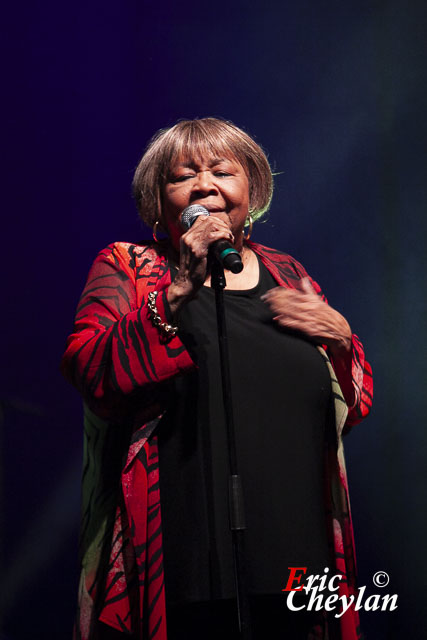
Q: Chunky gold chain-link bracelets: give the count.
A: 1